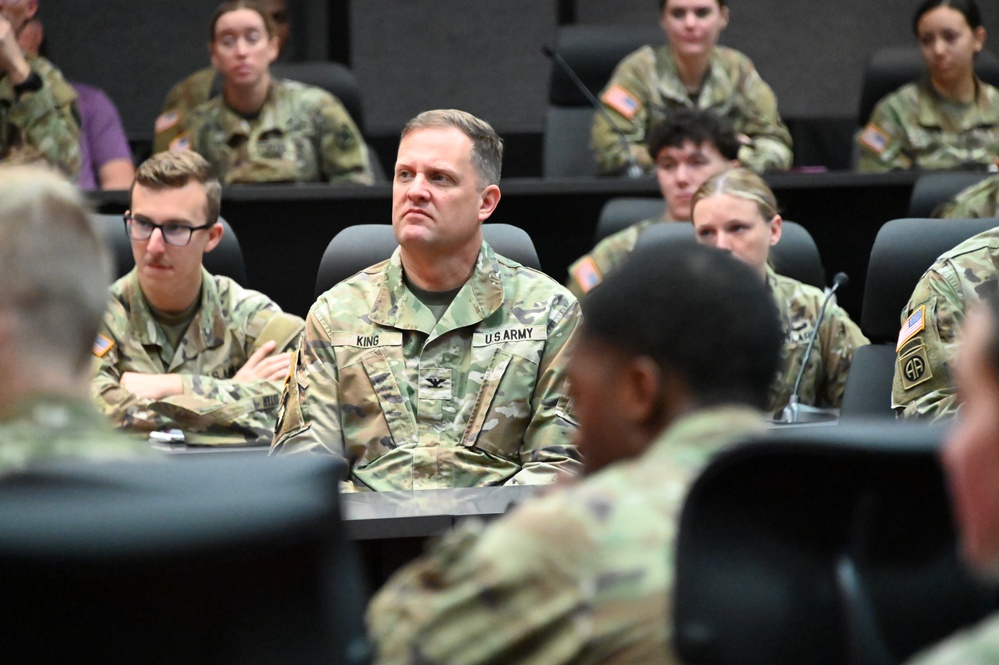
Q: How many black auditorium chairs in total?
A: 11